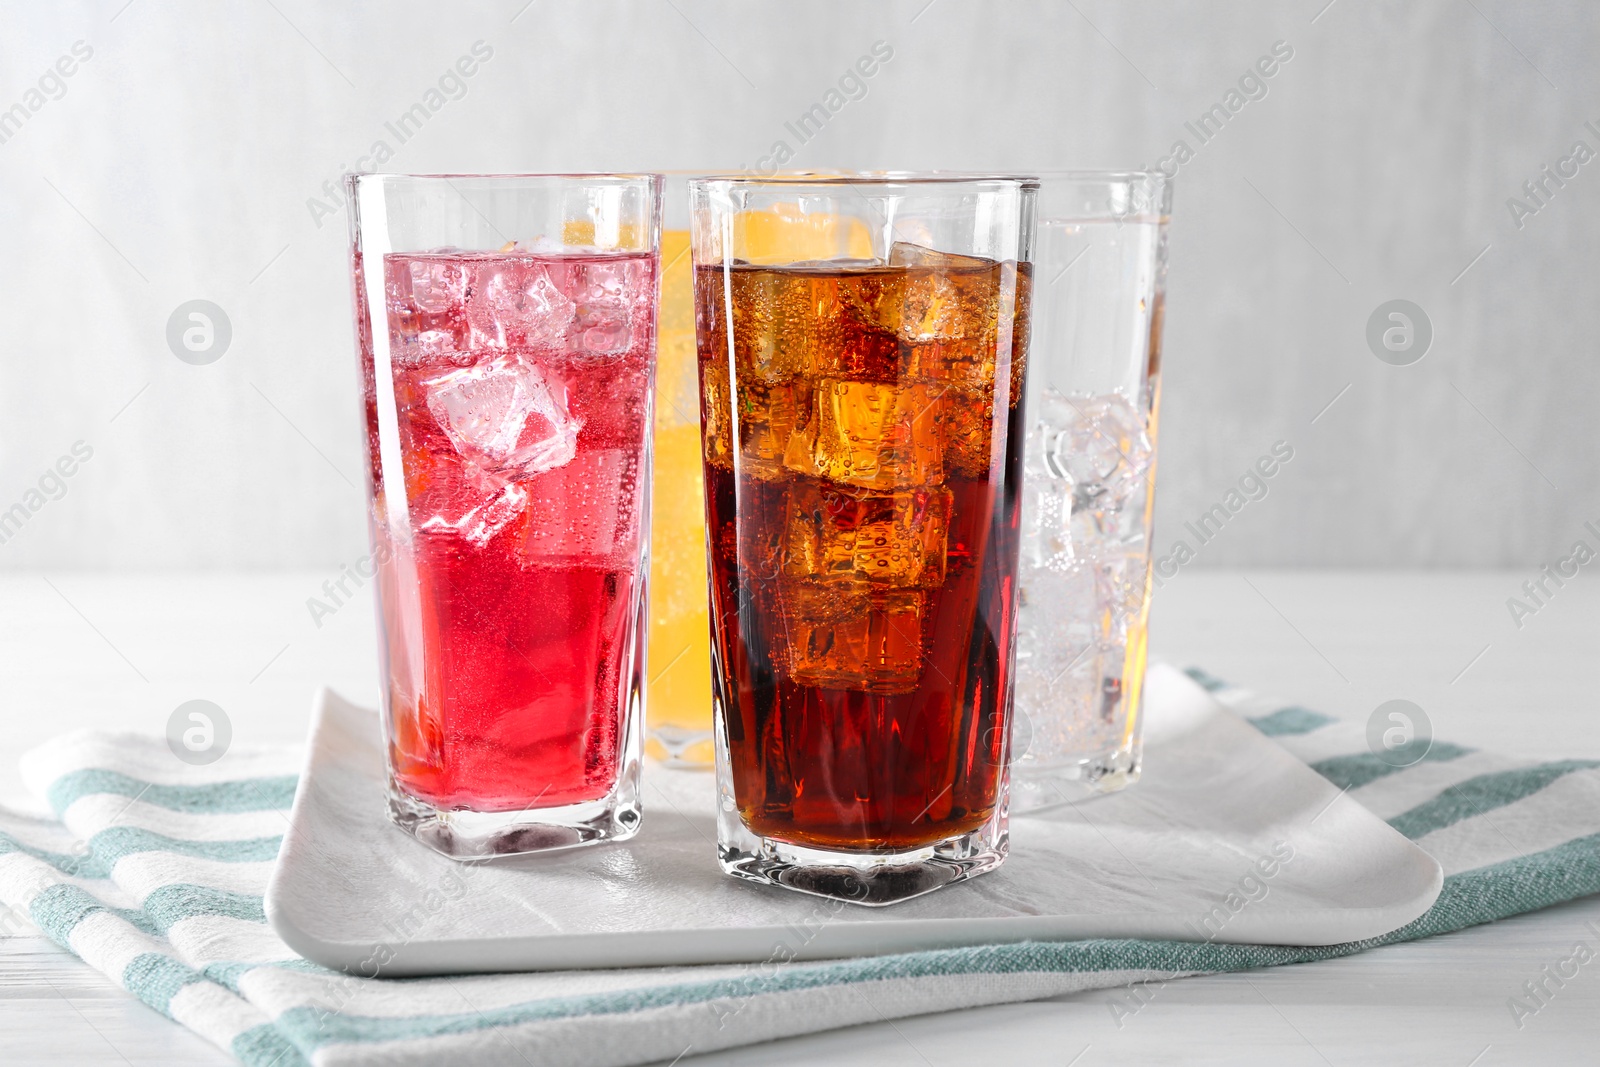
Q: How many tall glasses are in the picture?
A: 4